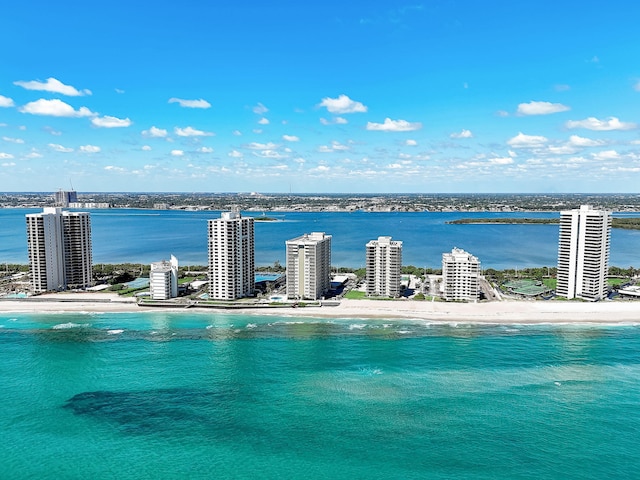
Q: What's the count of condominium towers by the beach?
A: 7